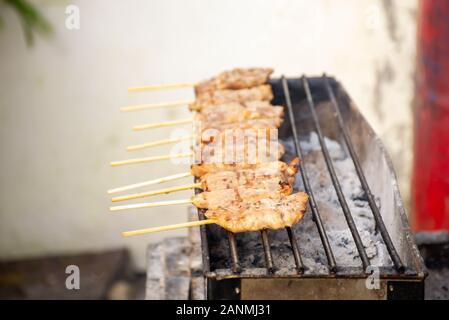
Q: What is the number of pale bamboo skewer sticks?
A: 9